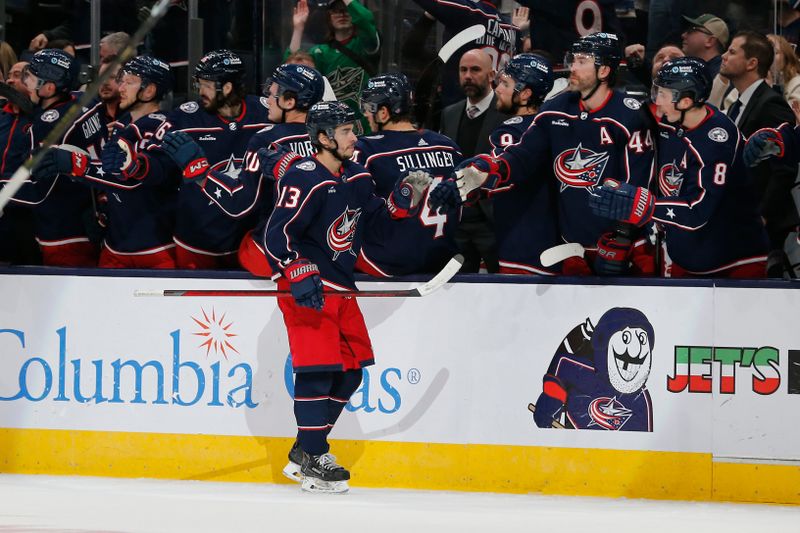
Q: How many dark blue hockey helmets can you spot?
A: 9